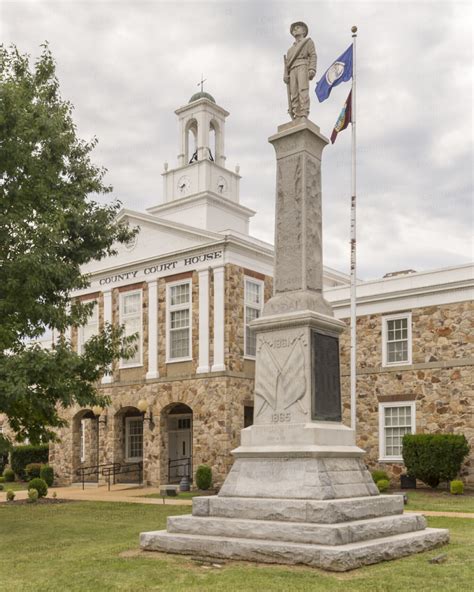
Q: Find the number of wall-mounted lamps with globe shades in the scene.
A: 2